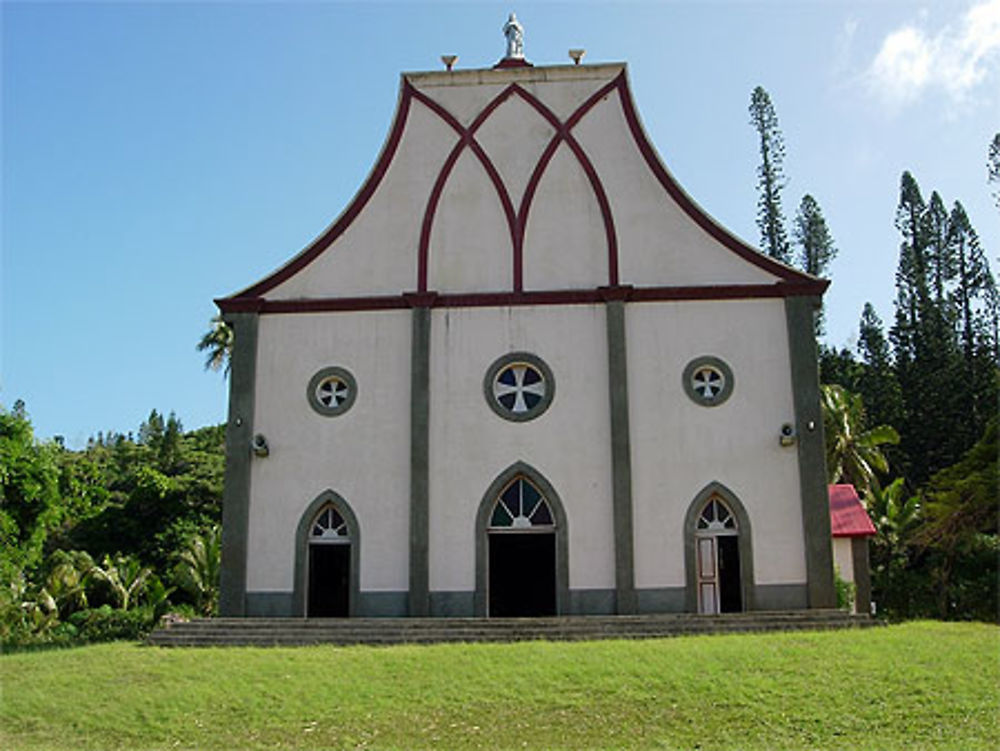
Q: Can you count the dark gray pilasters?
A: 4